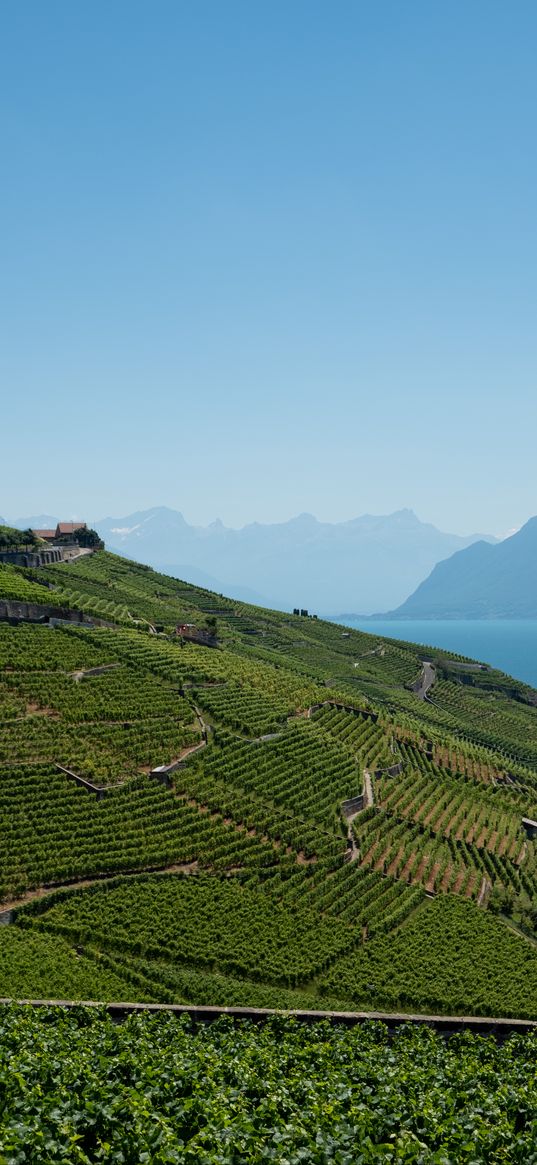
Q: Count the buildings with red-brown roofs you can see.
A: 2